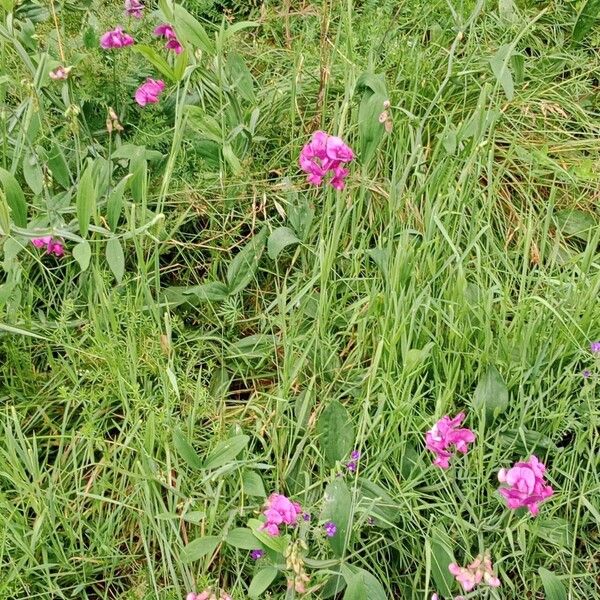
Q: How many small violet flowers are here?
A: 7